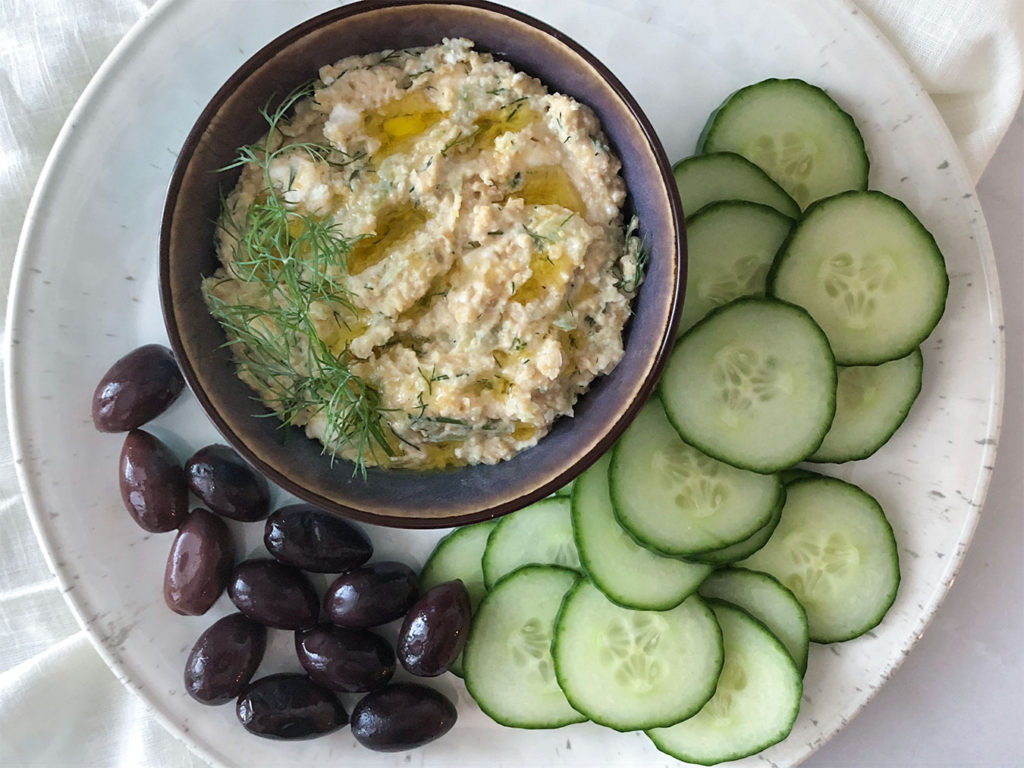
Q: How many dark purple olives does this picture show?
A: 12